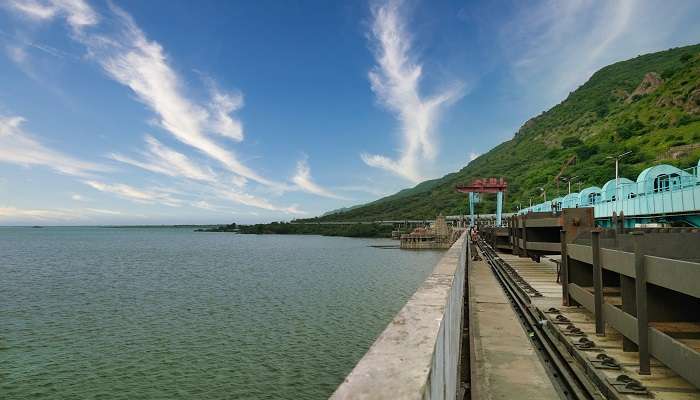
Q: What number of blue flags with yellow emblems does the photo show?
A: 0